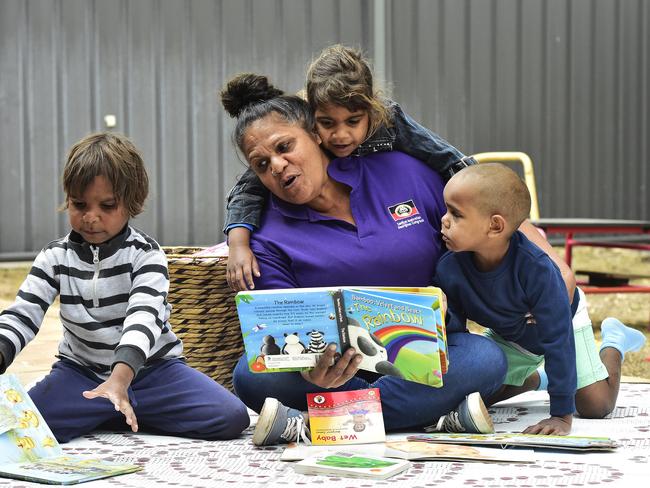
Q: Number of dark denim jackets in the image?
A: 1